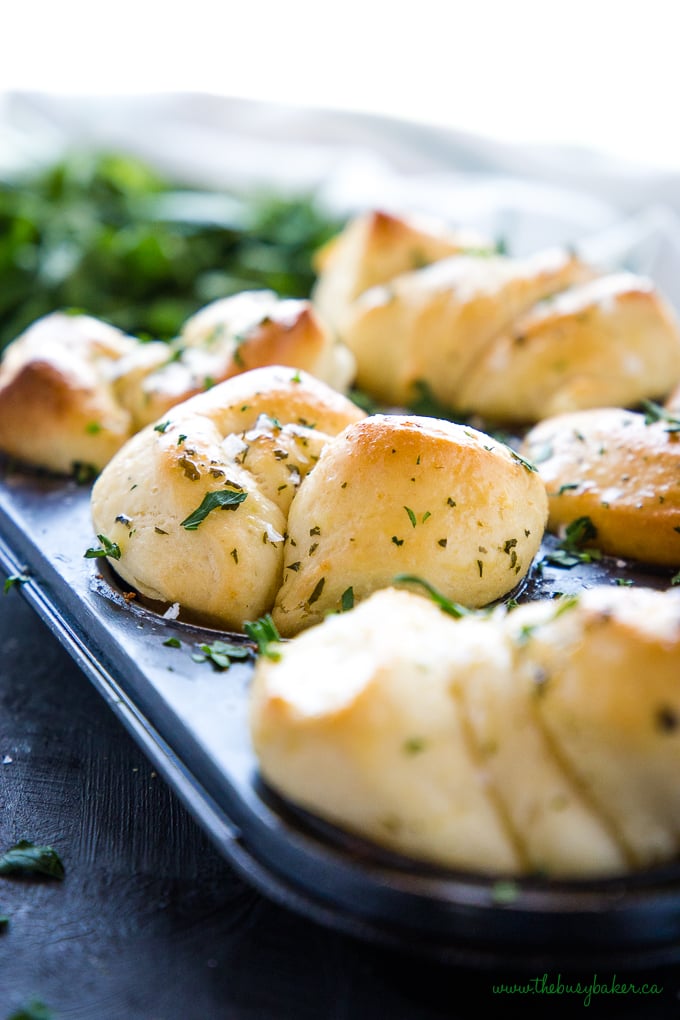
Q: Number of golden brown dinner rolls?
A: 5